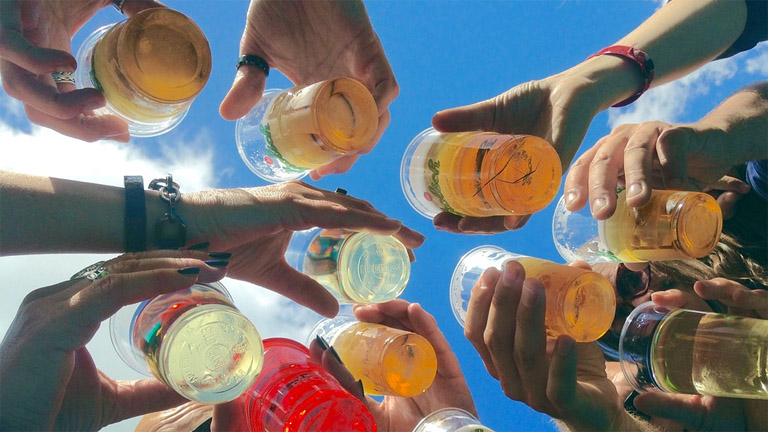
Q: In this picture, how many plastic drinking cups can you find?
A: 11